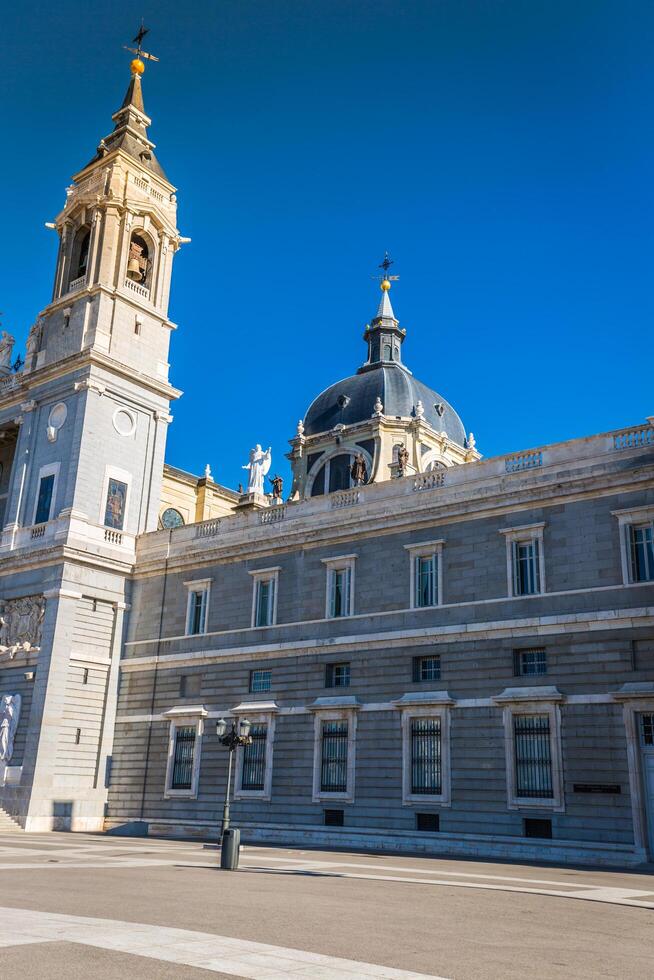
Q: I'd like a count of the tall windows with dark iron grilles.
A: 5